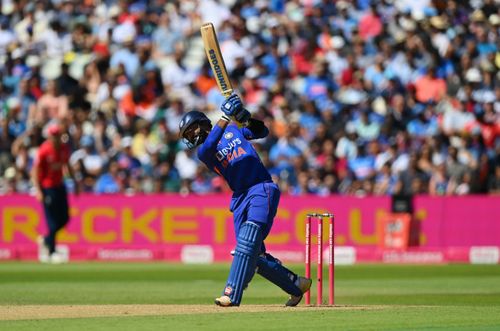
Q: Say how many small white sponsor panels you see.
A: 4